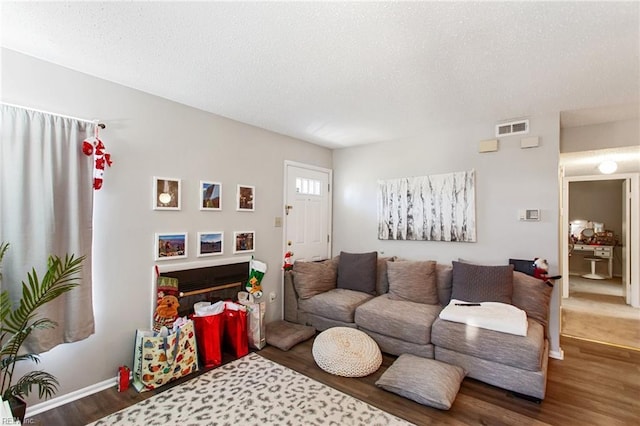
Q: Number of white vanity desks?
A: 1